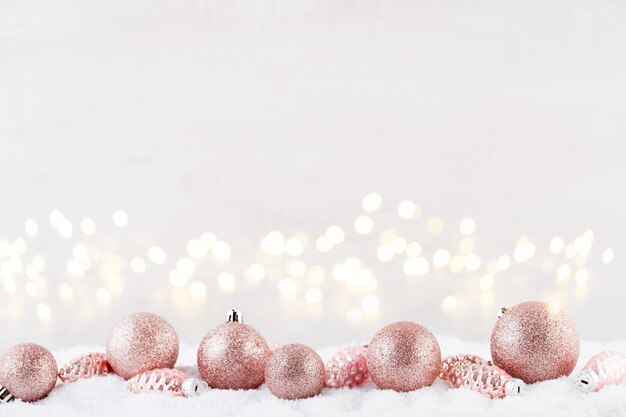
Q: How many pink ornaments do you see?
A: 11